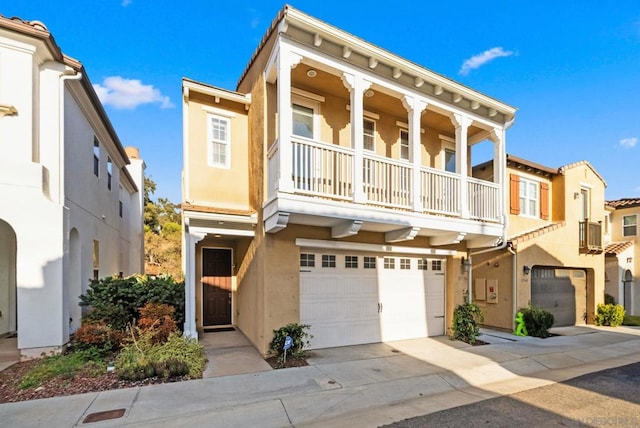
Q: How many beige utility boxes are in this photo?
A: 2